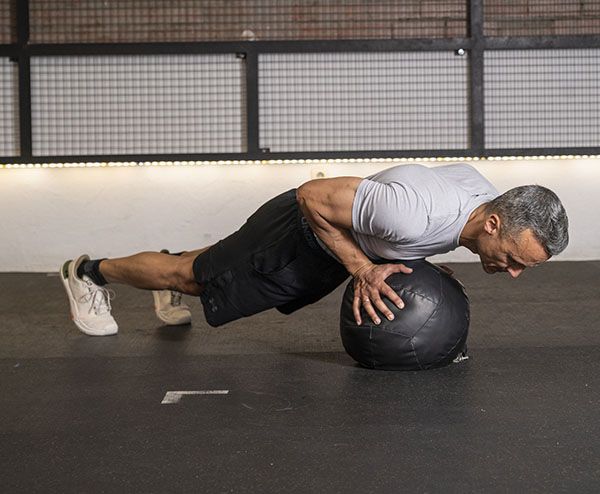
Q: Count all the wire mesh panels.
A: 7